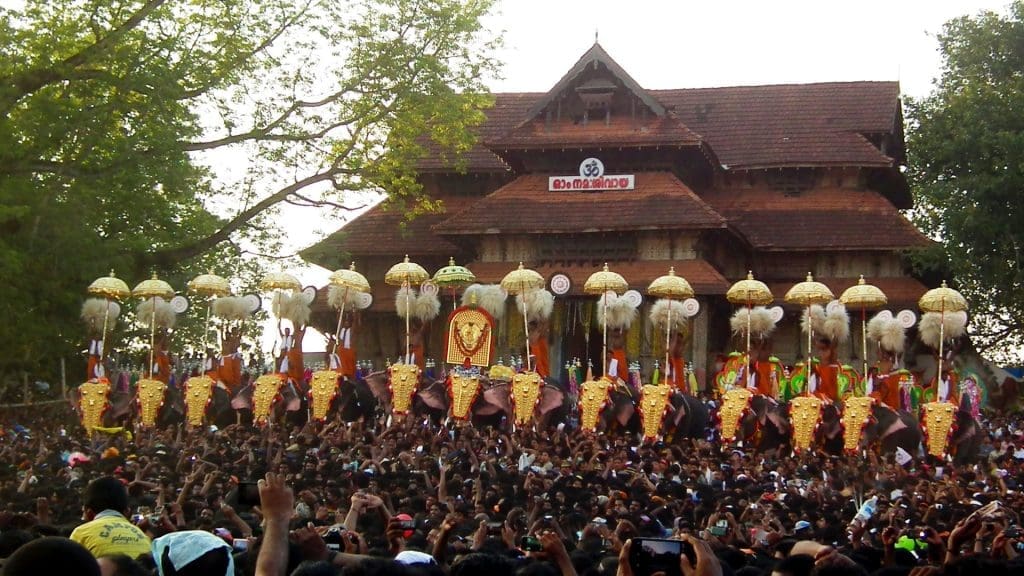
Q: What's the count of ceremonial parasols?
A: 14